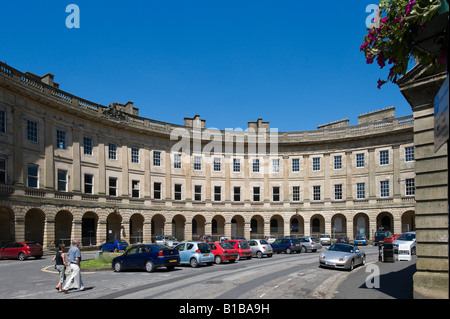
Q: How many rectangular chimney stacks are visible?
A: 6